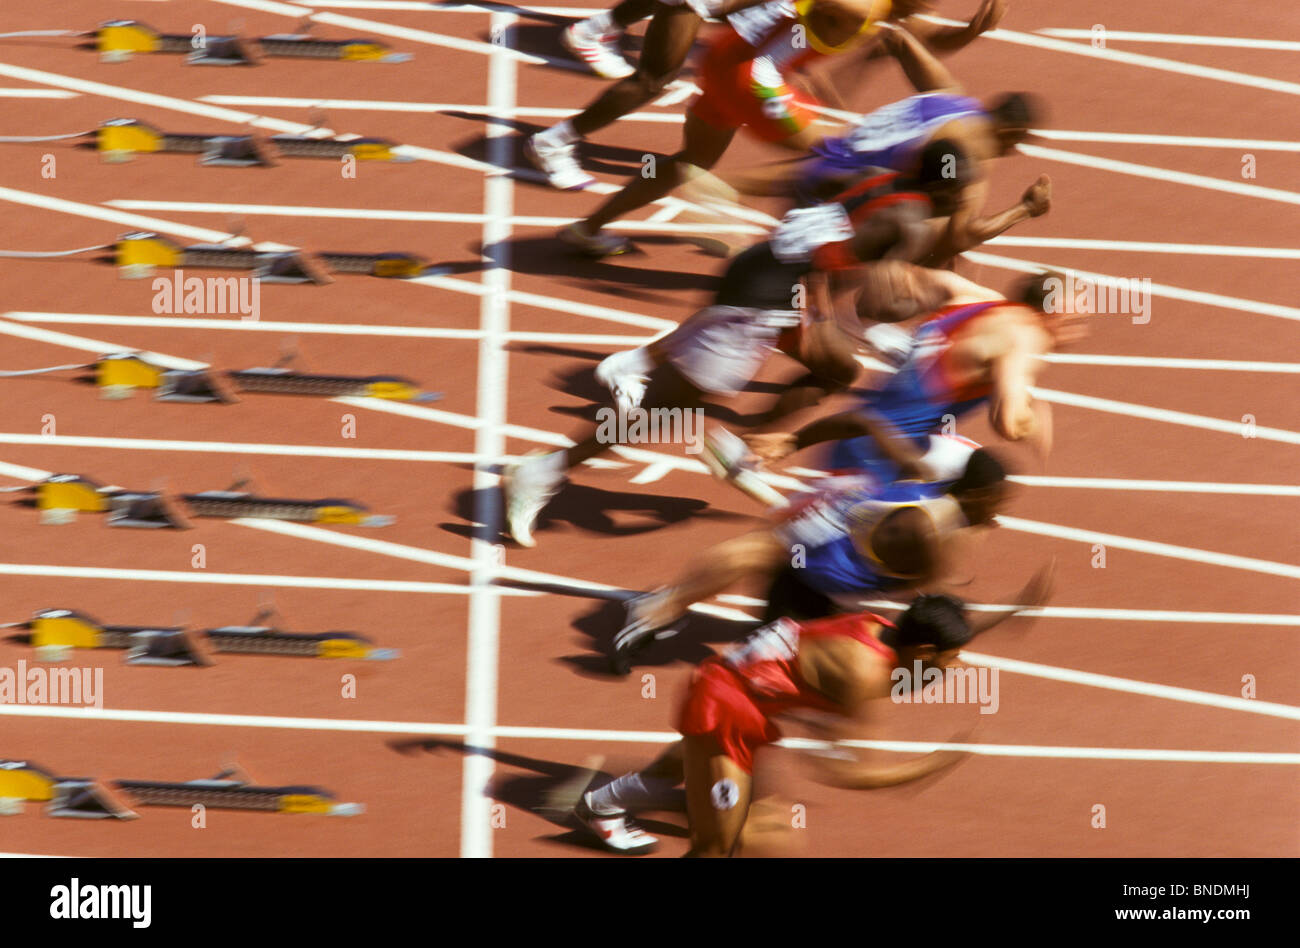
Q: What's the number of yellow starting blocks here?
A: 7